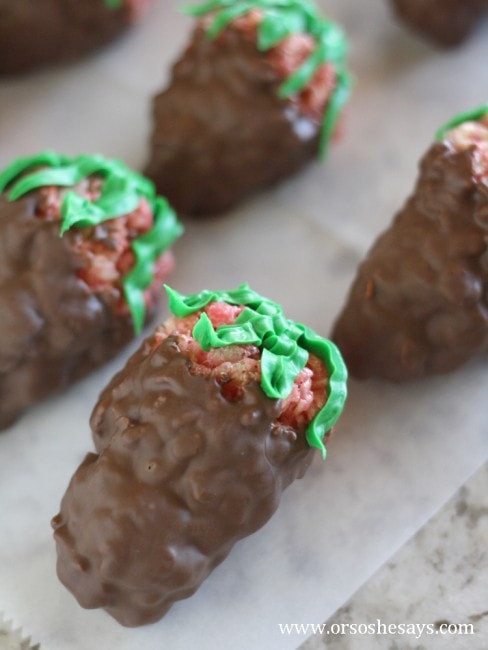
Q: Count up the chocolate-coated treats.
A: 6